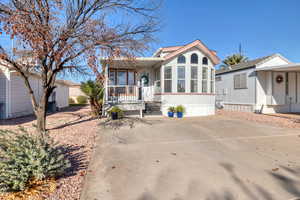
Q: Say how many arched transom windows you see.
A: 3